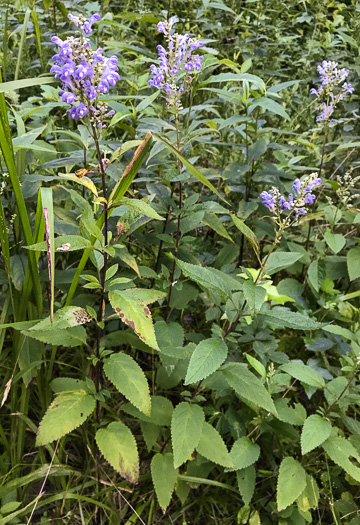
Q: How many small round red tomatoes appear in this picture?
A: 0